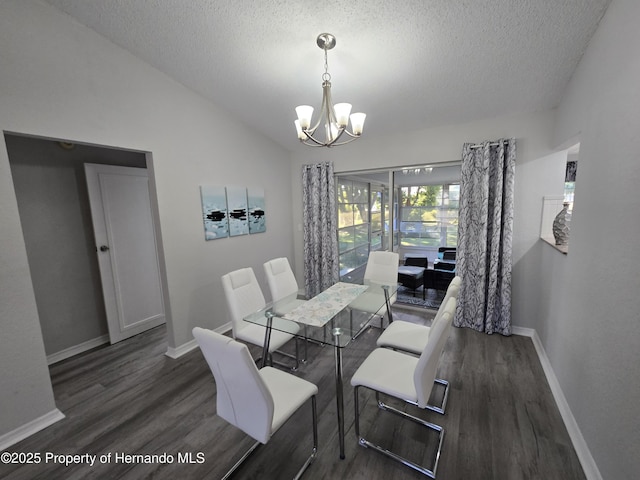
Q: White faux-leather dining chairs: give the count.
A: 6